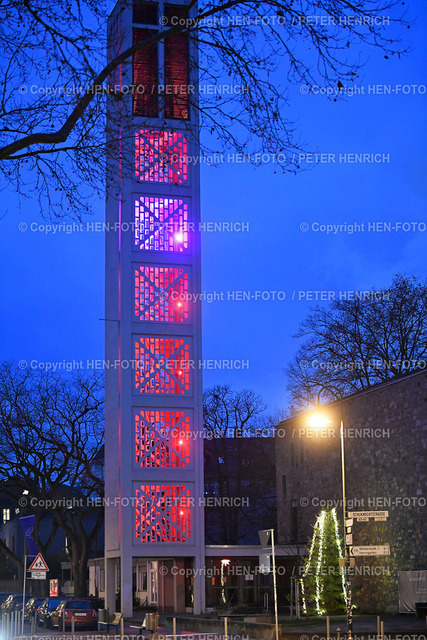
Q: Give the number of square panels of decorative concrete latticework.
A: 6